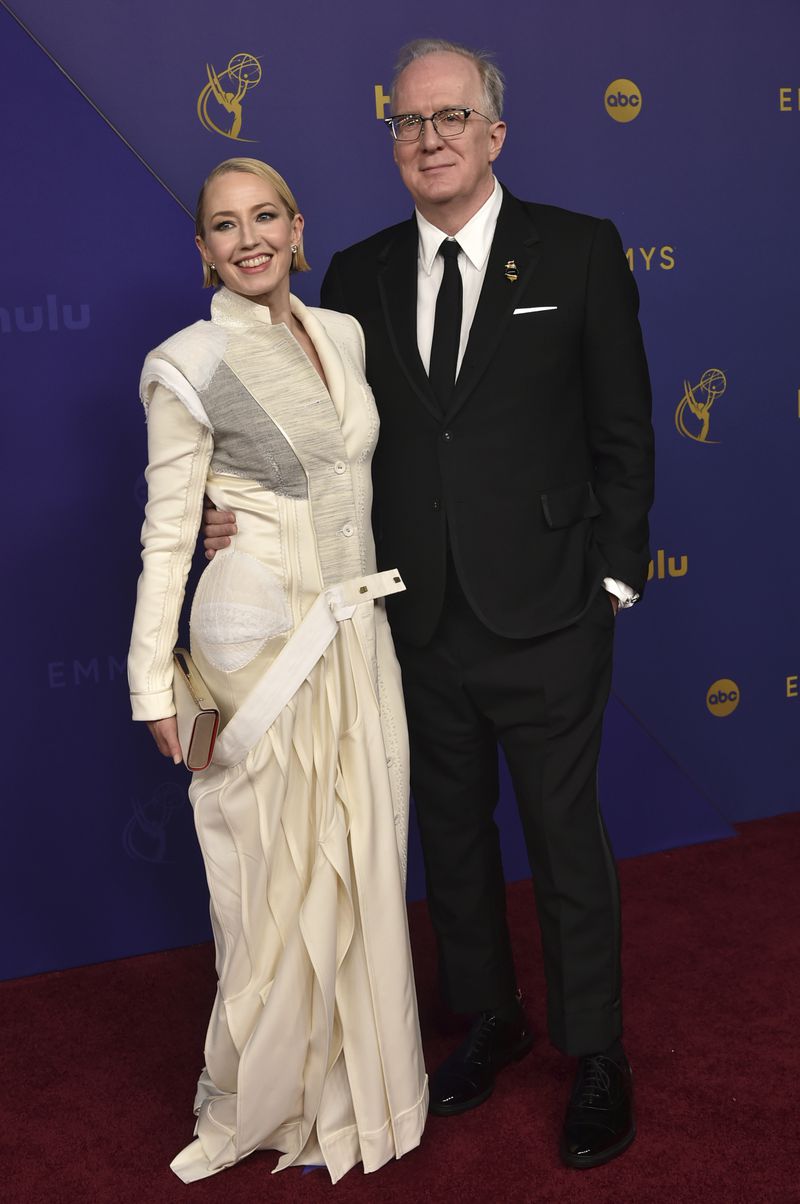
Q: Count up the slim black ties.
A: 1